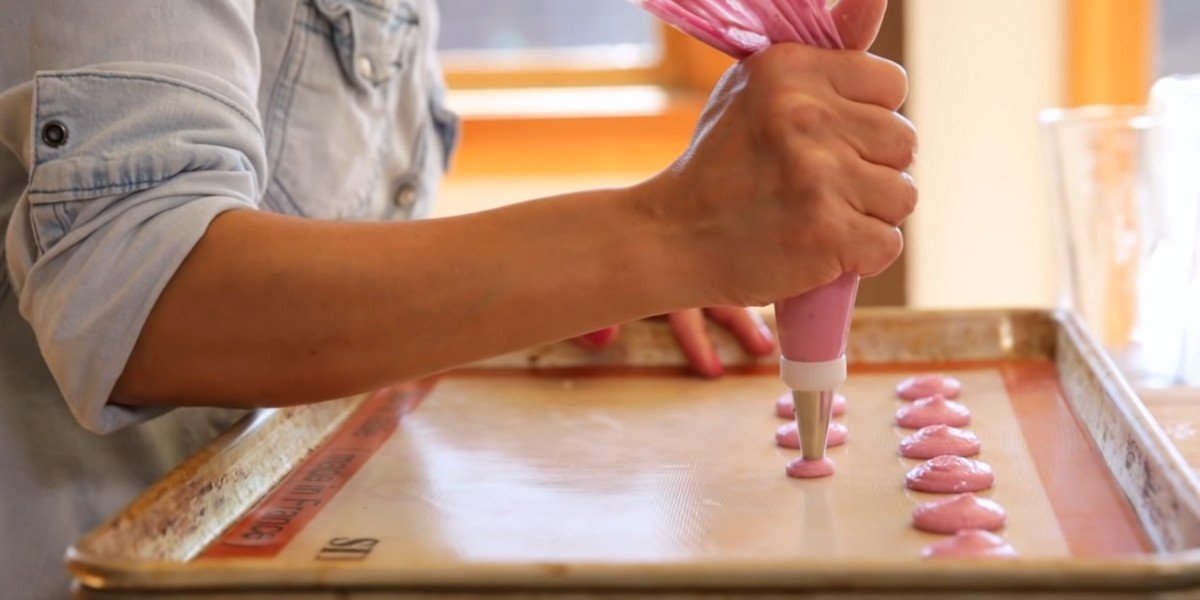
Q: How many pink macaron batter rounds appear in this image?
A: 9